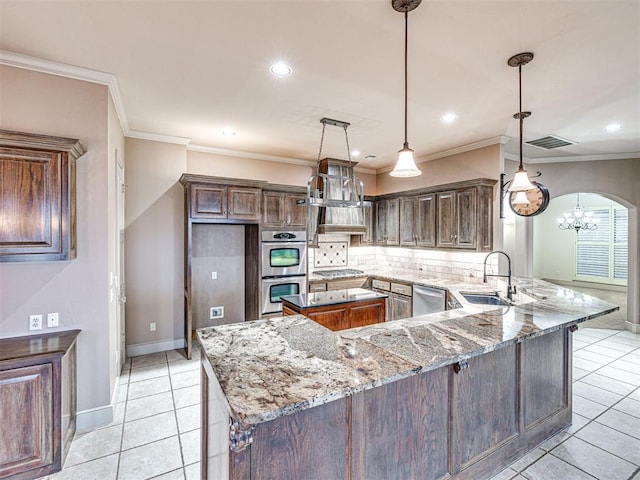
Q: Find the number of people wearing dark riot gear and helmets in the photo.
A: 0